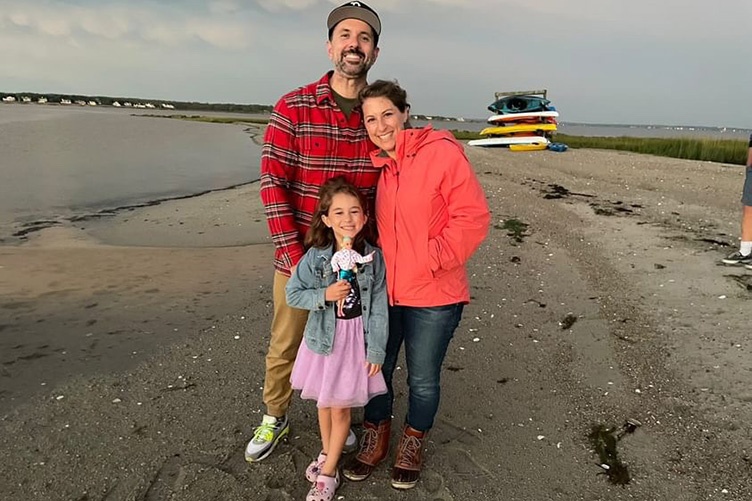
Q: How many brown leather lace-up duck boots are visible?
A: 2